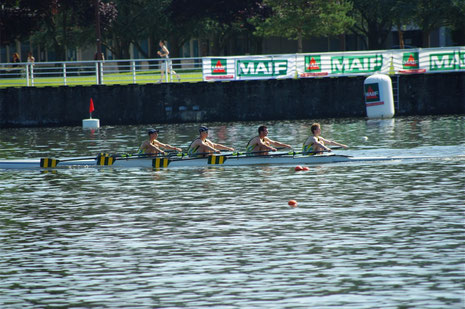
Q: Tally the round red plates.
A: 3